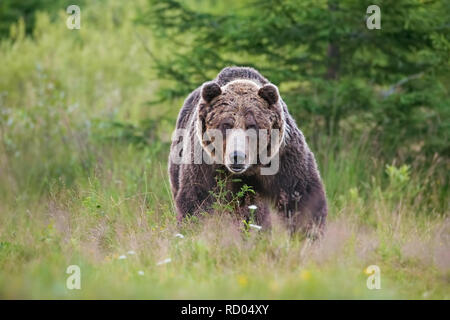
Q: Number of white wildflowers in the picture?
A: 7